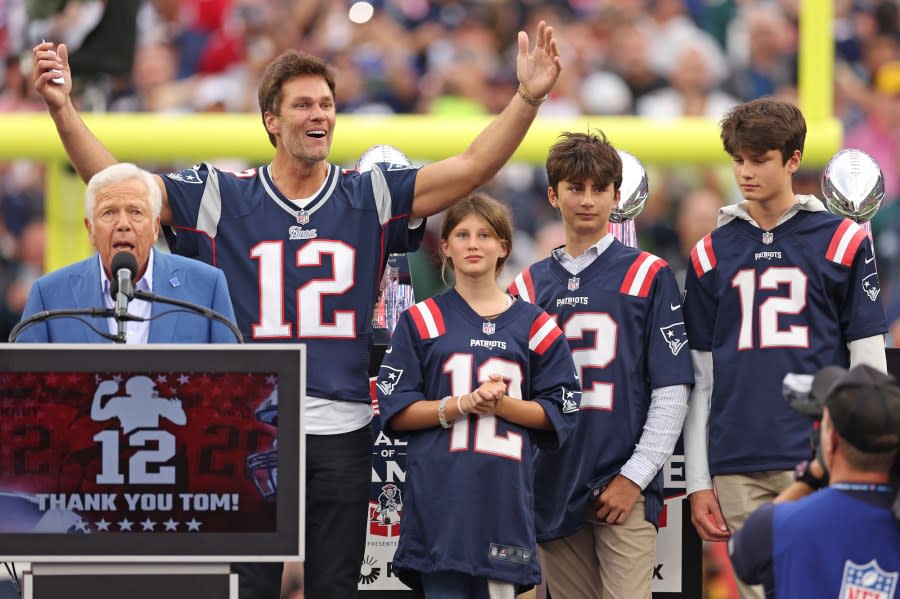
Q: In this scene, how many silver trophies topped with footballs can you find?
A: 3